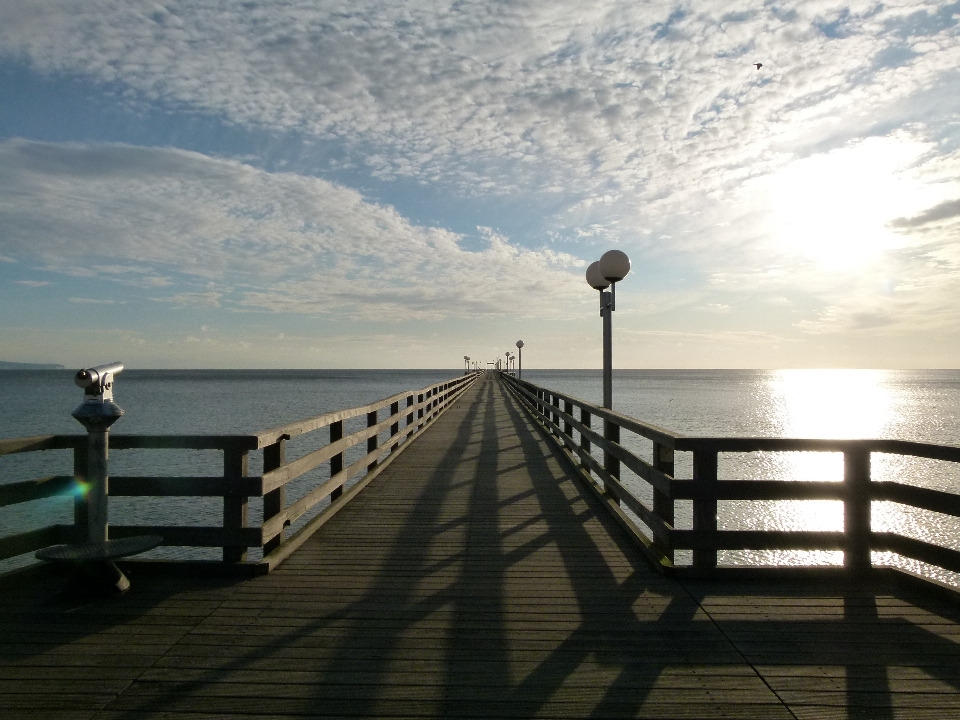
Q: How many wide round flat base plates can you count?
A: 1